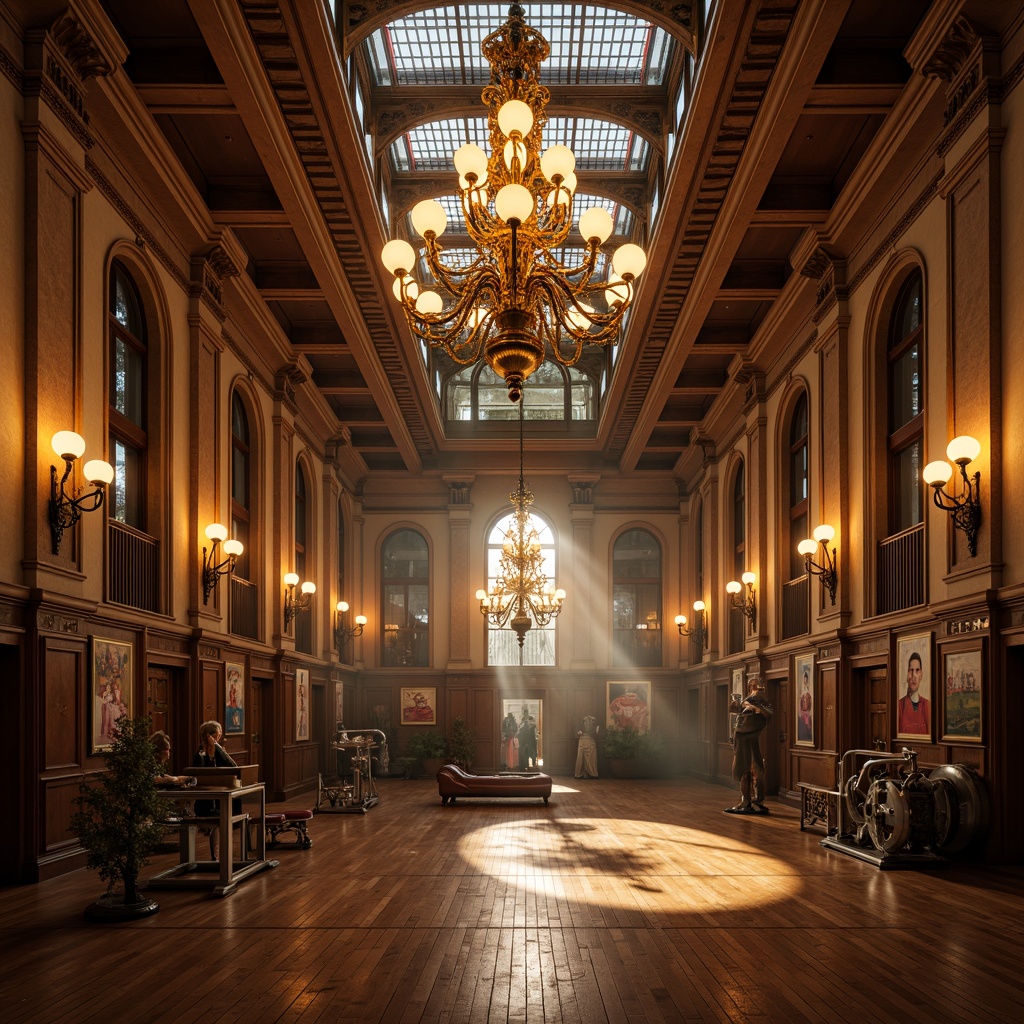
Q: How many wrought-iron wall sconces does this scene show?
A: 8